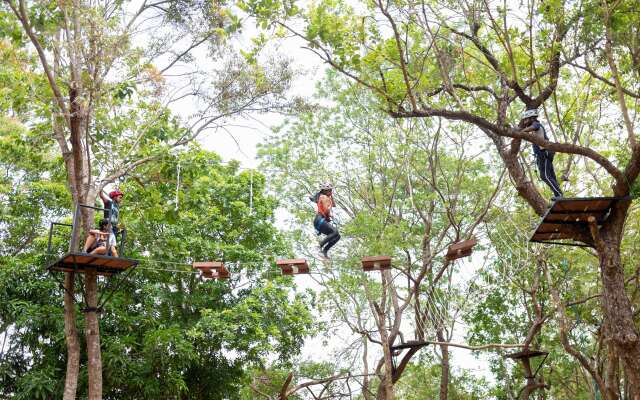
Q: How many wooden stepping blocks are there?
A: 4